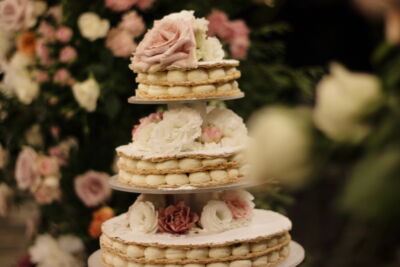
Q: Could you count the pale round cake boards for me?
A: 3